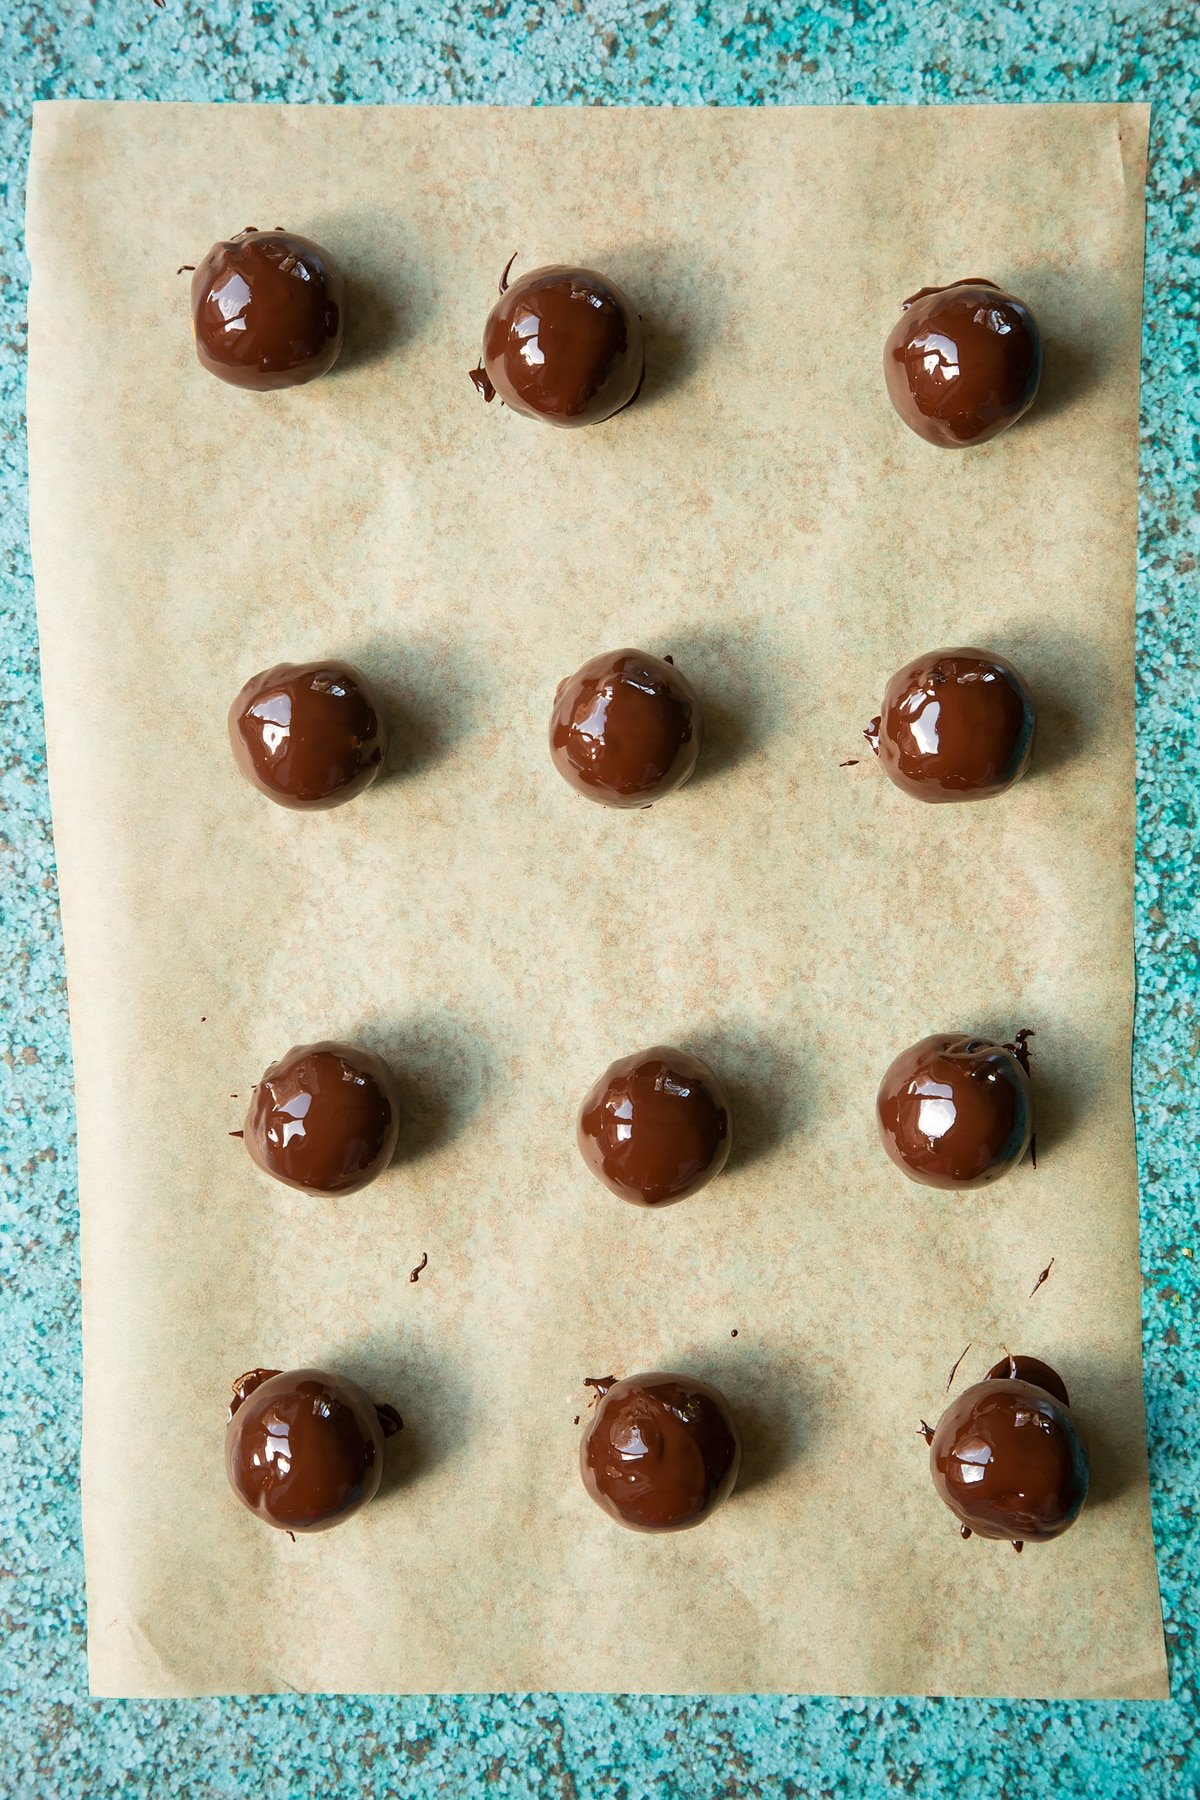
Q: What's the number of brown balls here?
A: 12